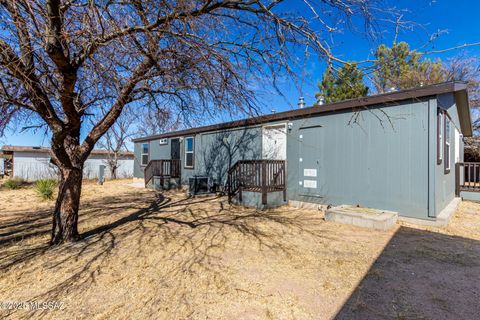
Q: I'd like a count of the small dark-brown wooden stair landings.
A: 2